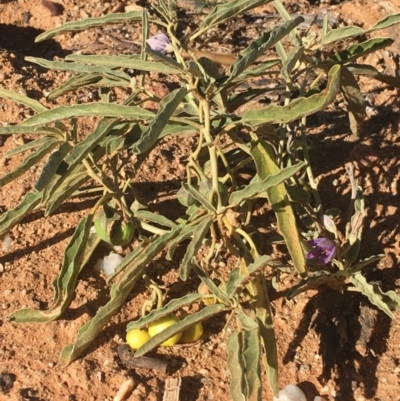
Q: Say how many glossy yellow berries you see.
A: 3